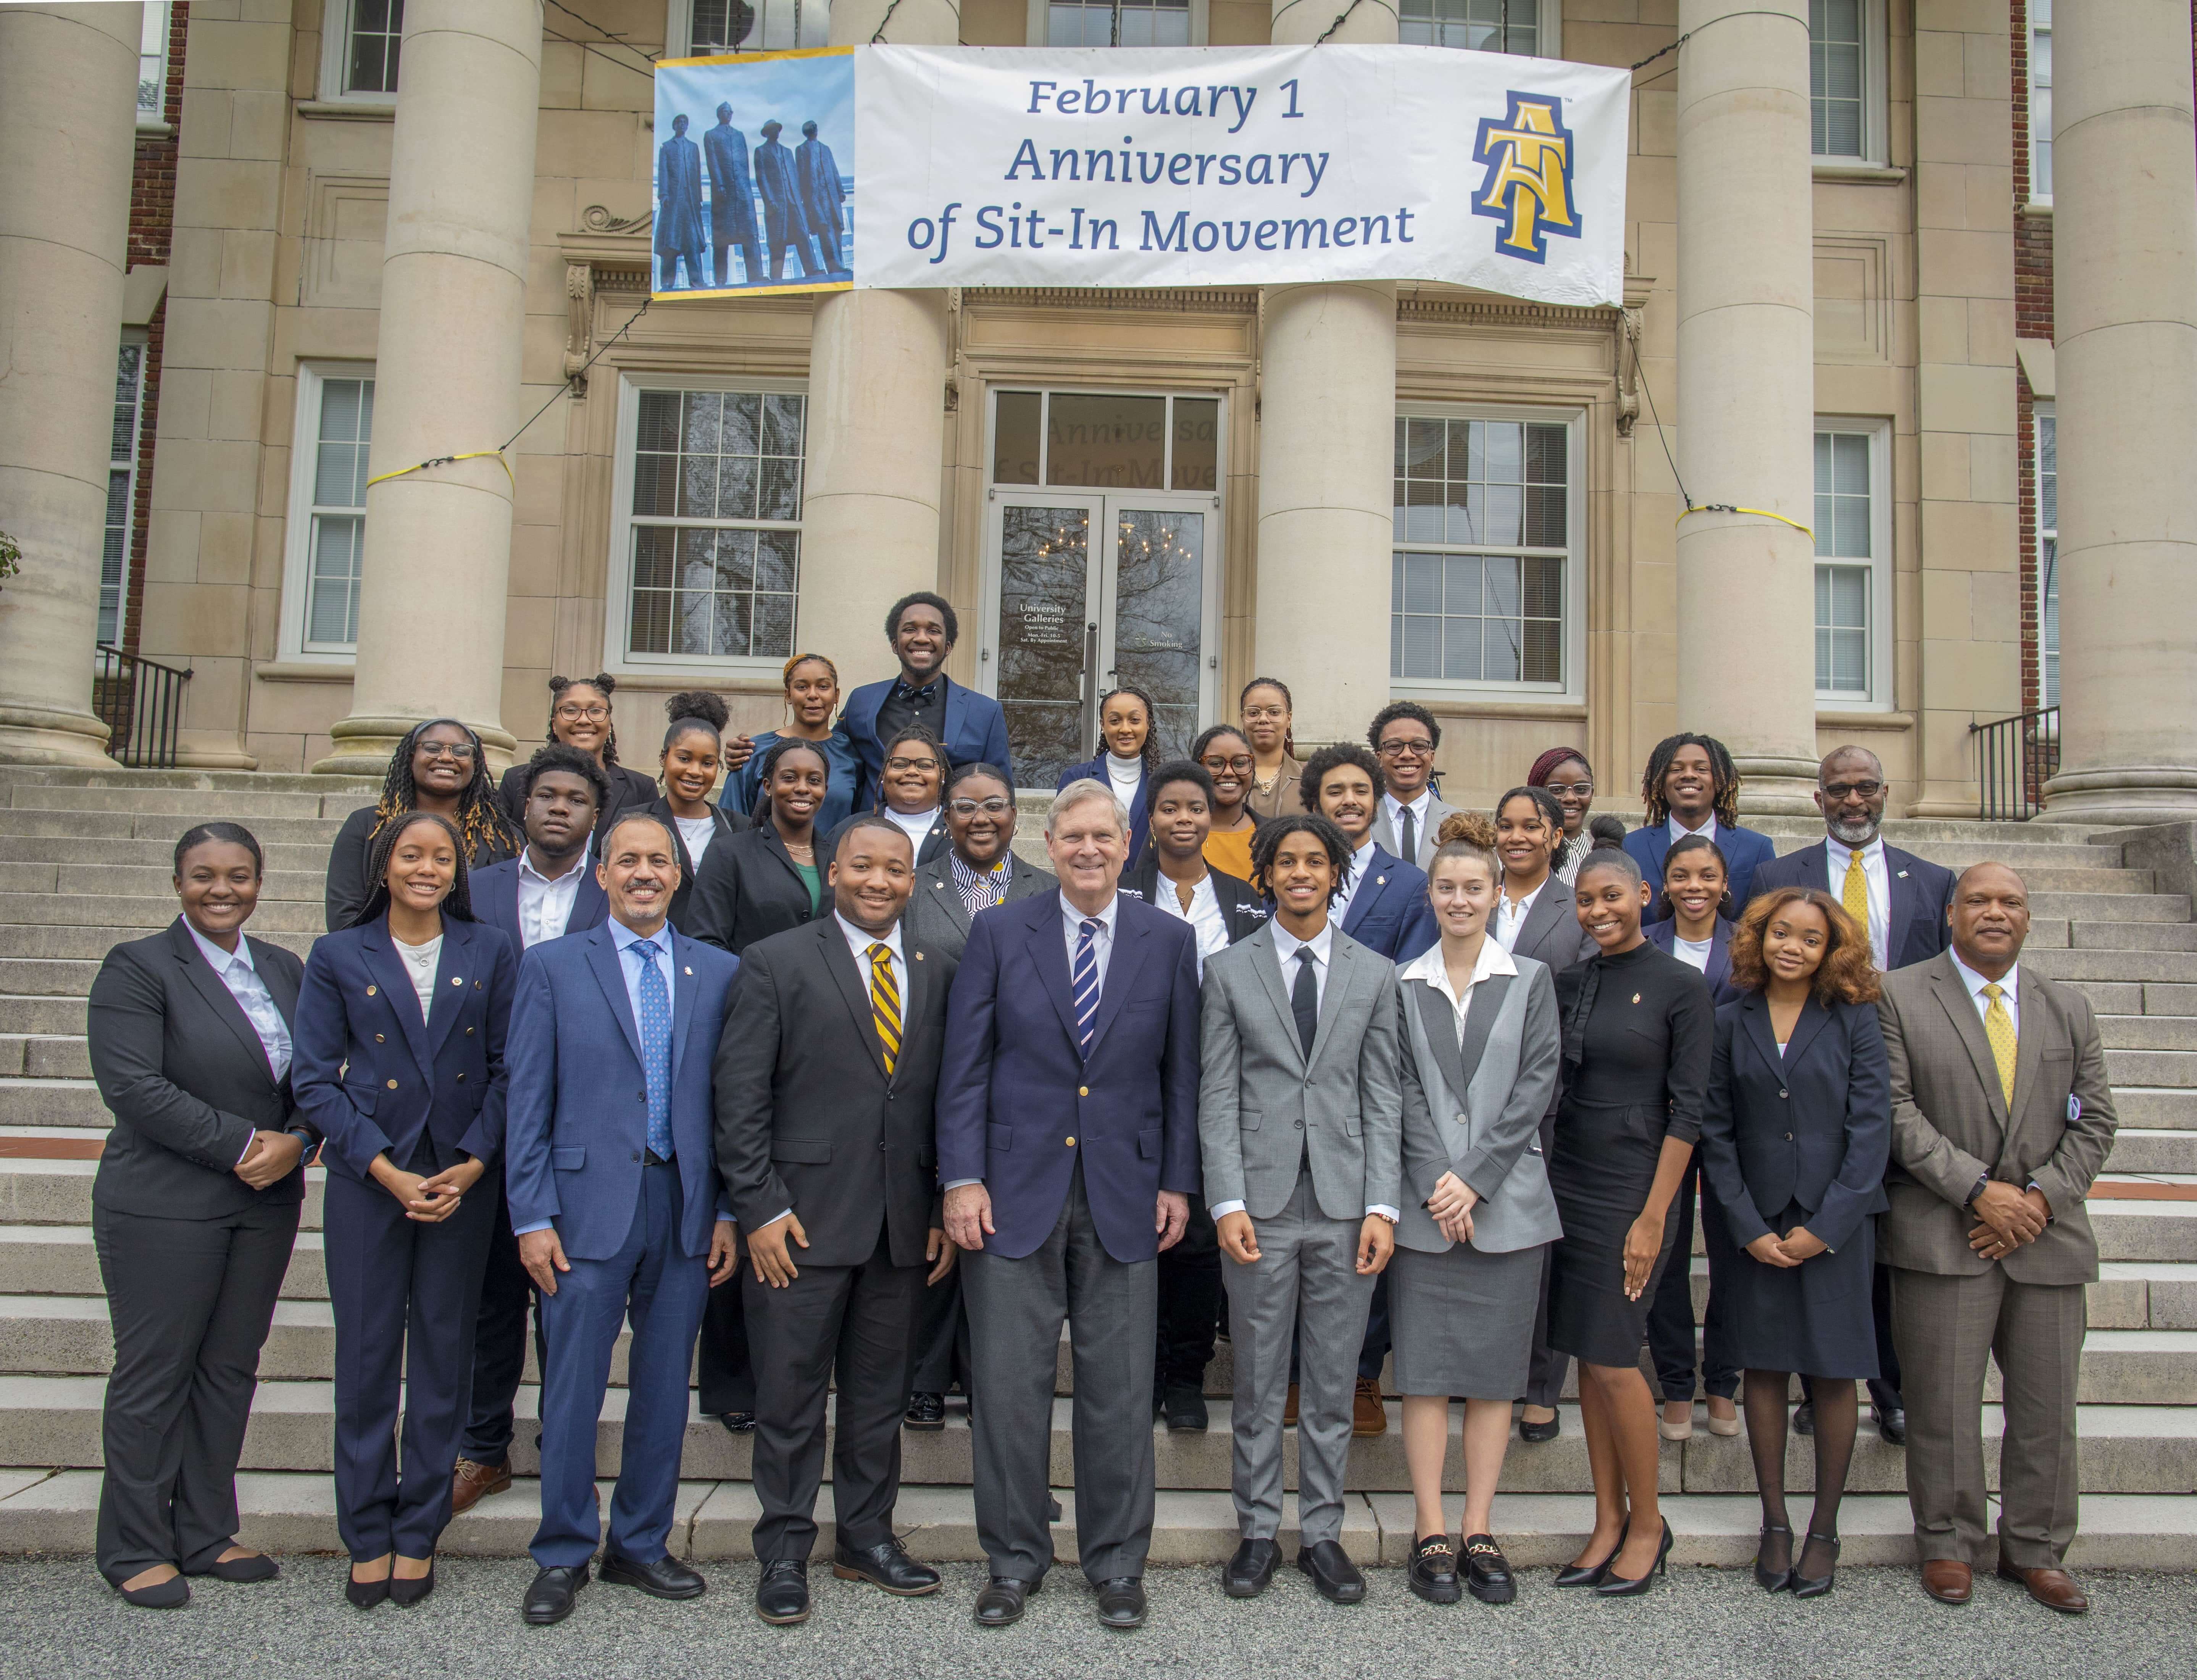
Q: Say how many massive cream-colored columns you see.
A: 6